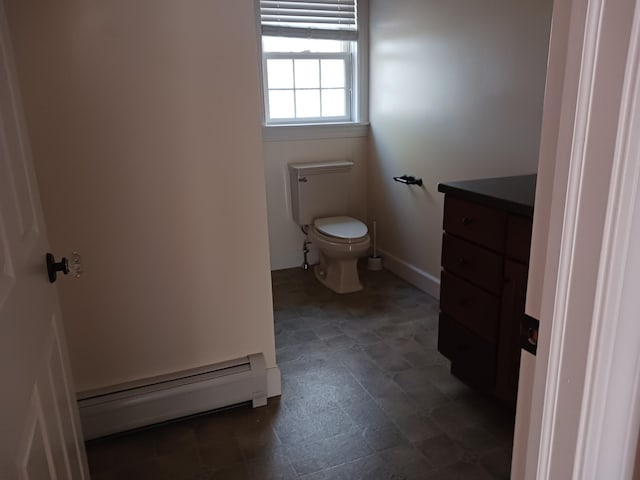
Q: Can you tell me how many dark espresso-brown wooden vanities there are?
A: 1